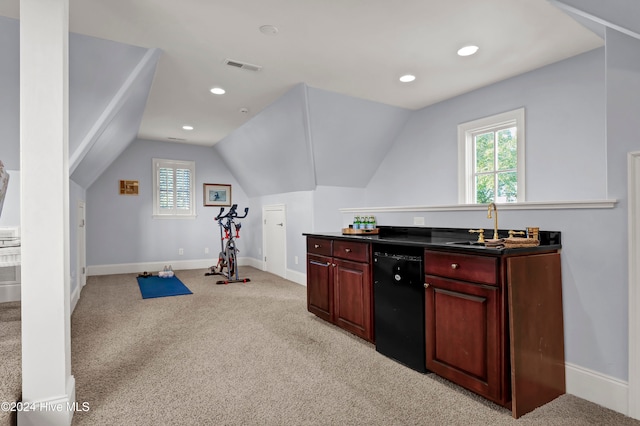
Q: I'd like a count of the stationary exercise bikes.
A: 1